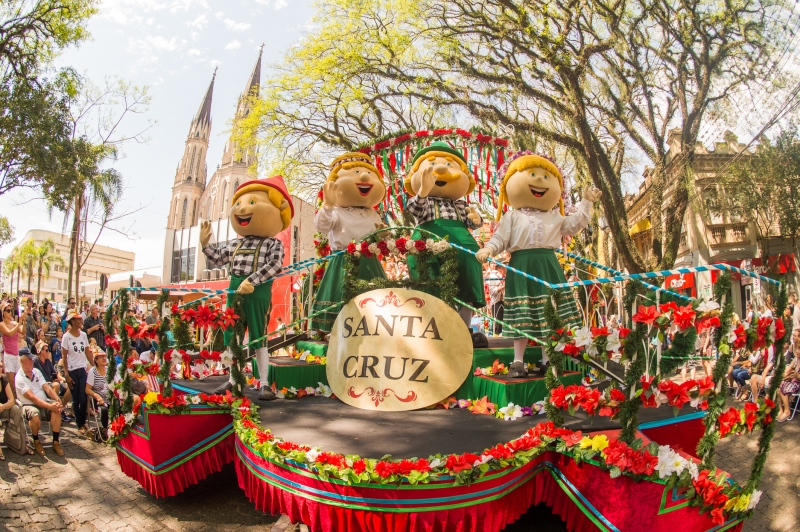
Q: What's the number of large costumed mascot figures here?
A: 4